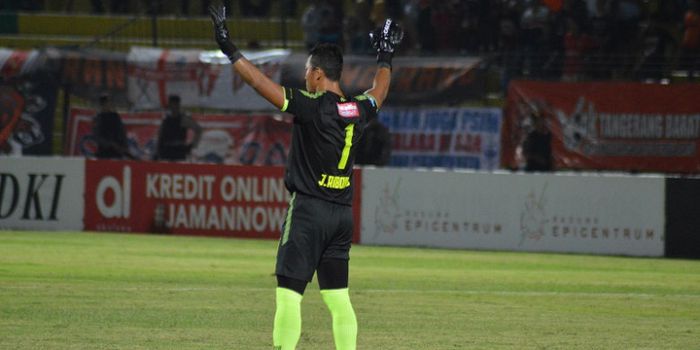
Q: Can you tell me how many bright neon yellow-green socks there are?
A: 2